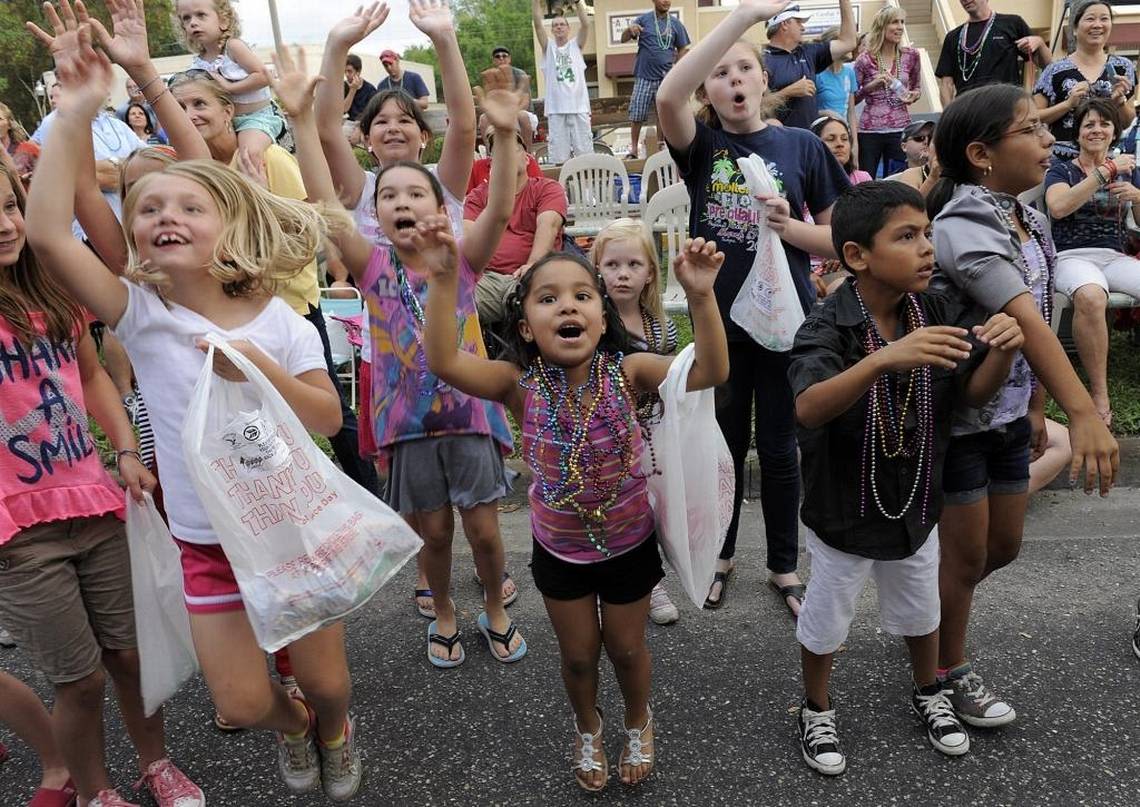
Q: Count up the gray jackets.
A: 1